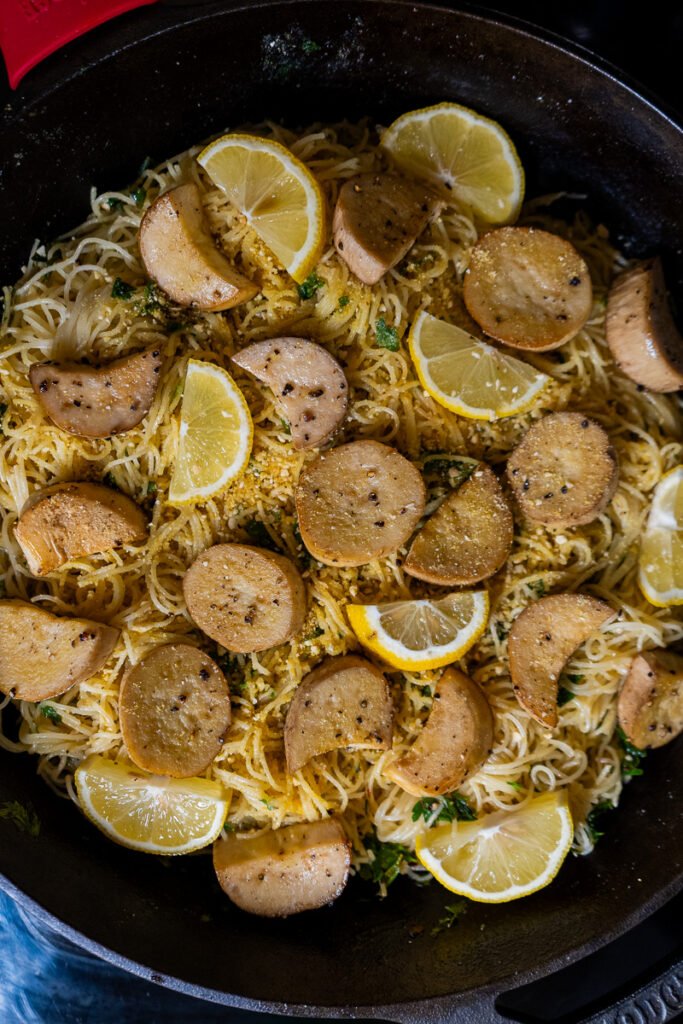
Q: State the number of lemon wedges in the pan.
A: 8